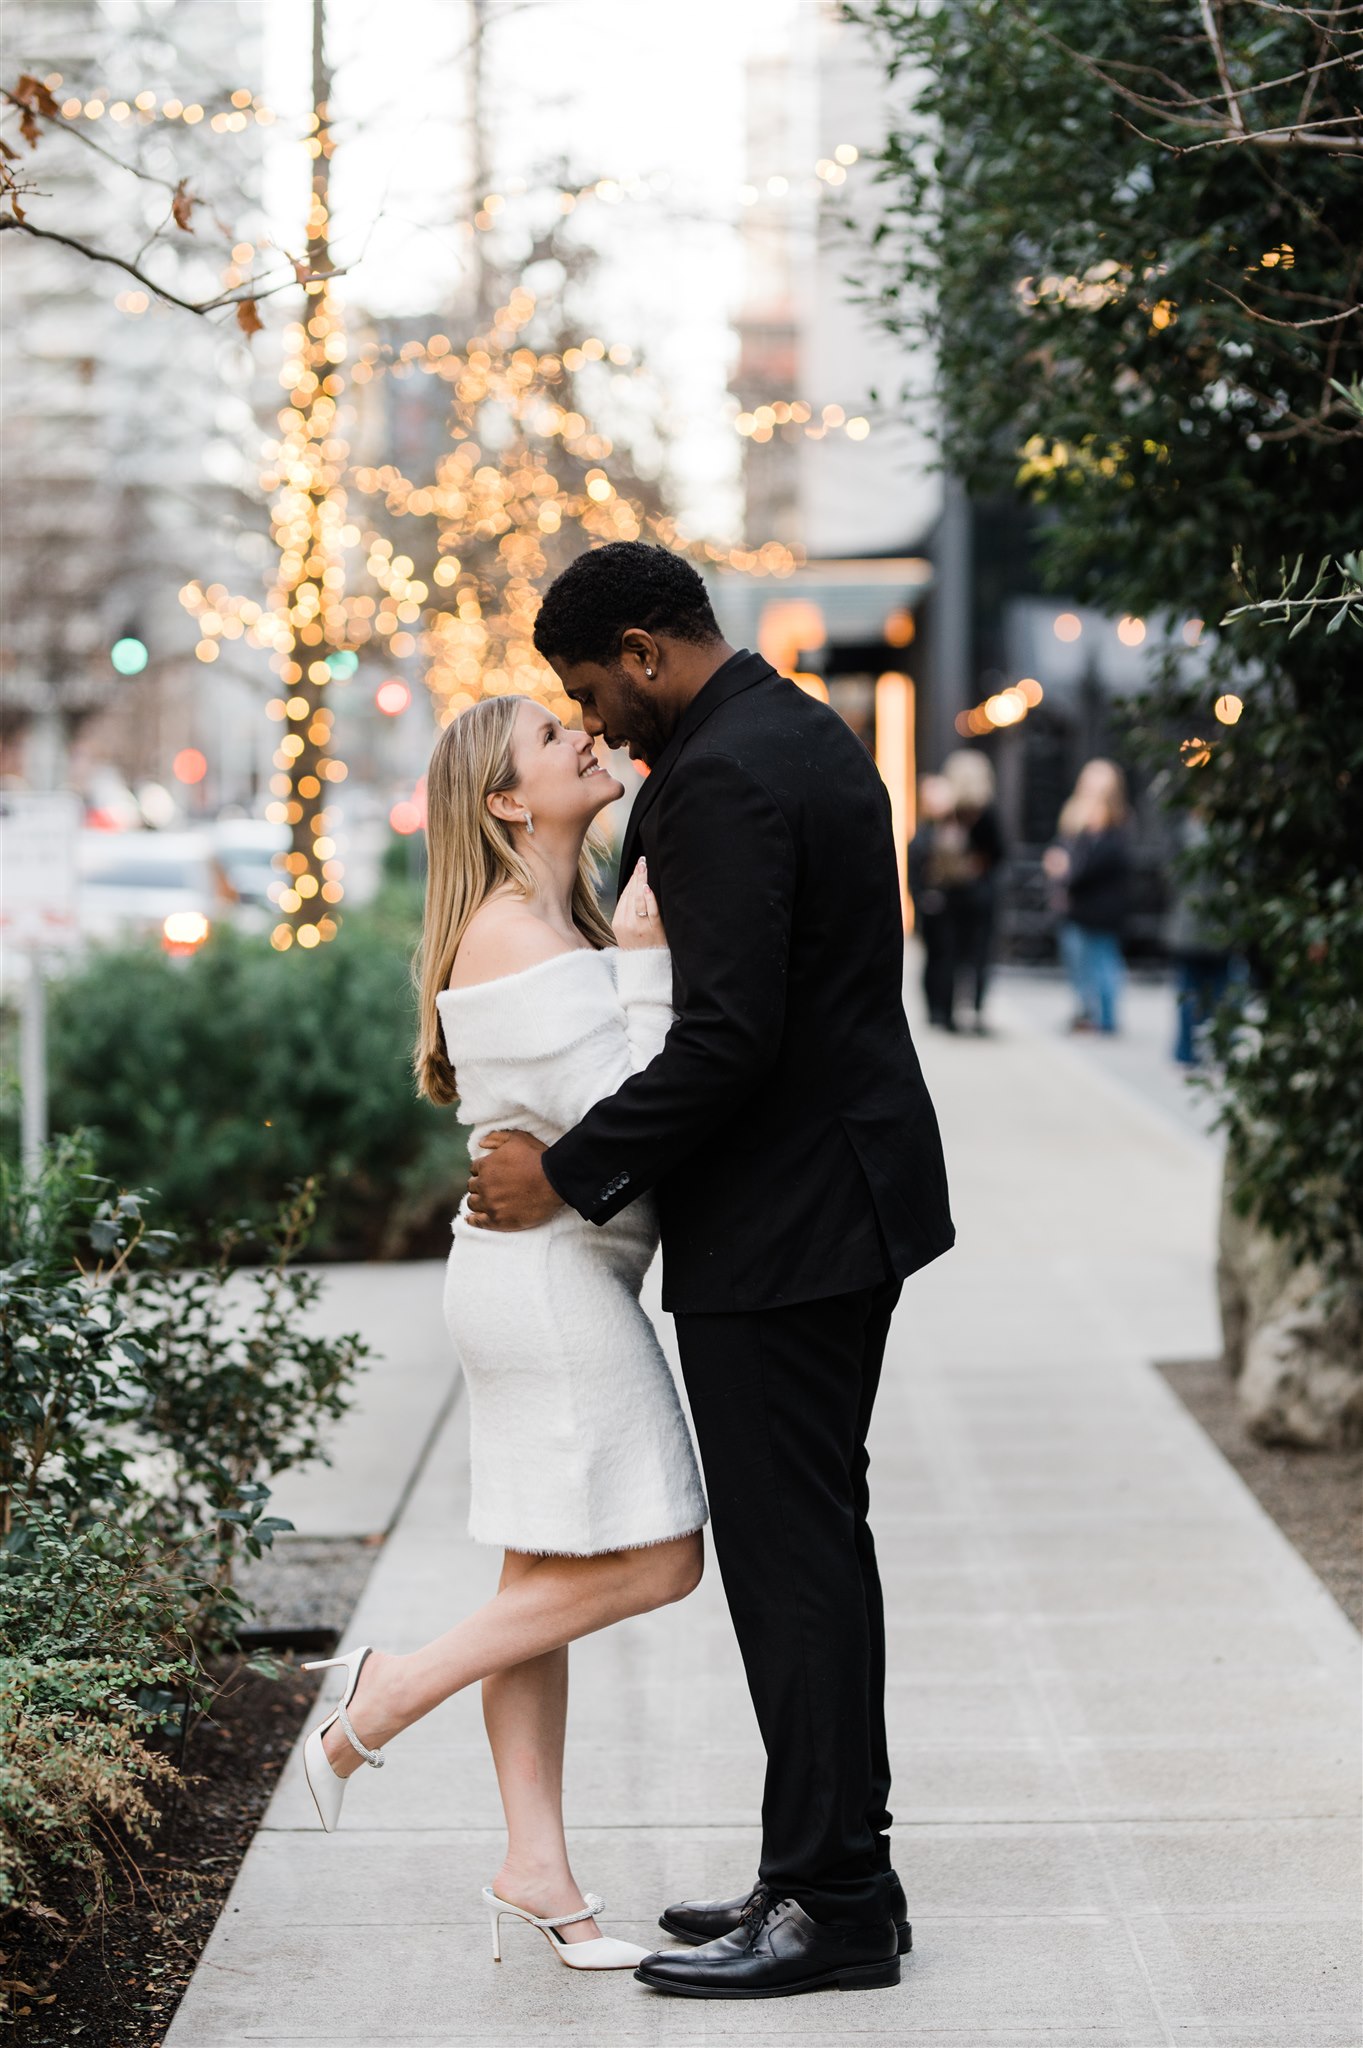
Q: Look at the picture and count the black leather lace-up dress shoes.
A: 2